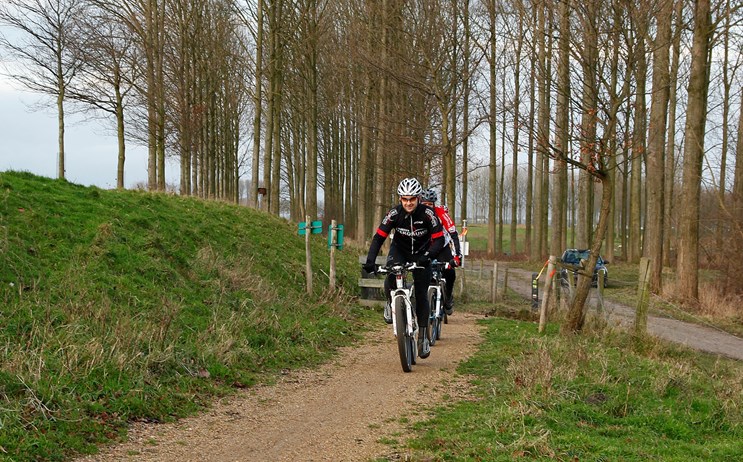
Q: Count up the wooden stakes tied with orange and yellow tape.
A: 1